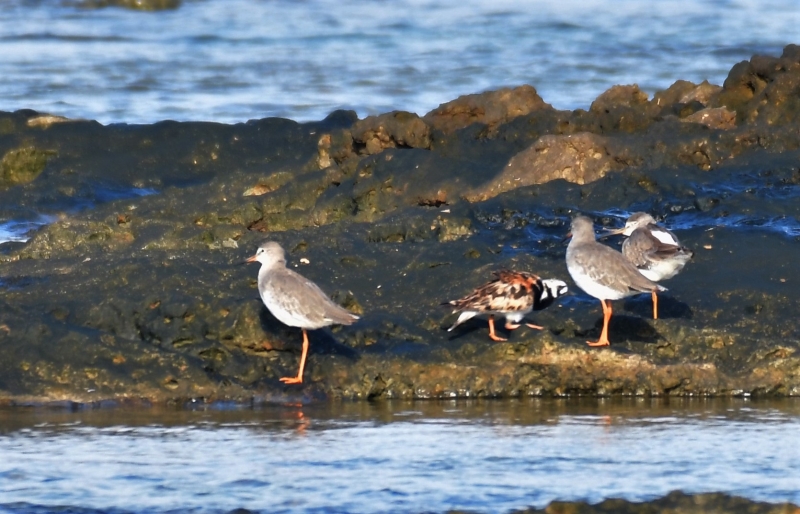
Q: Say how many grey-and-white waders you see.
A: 3